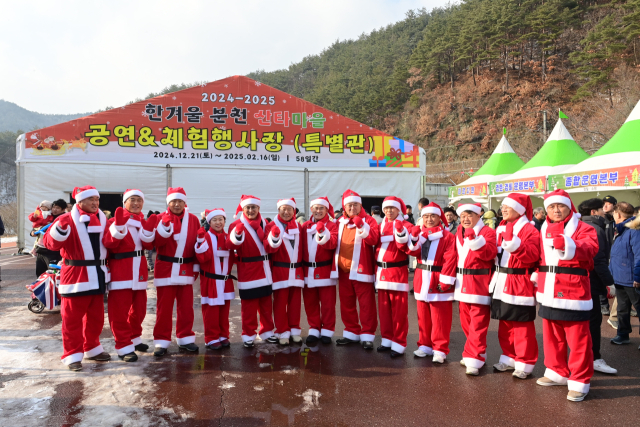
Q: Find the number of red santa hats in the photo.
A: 13